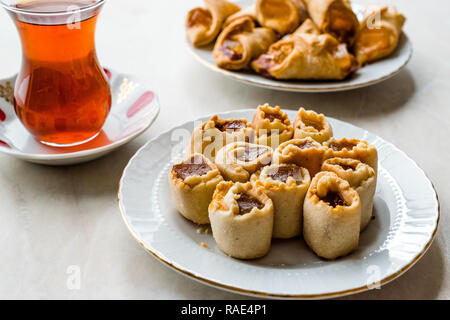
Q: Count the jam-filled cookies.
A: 11